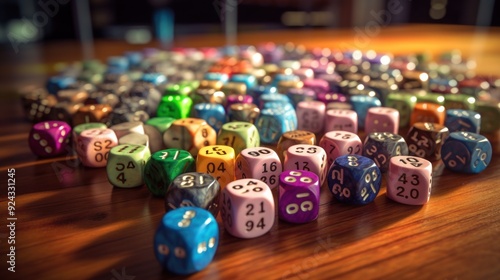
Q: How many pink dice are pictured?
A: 9